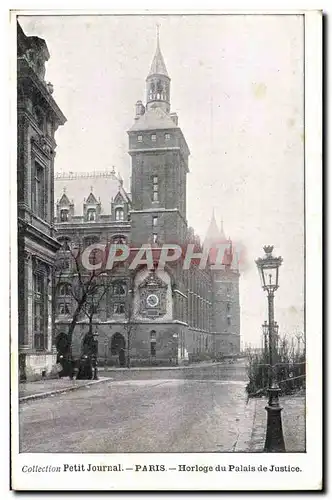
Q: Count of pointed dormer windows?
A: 3